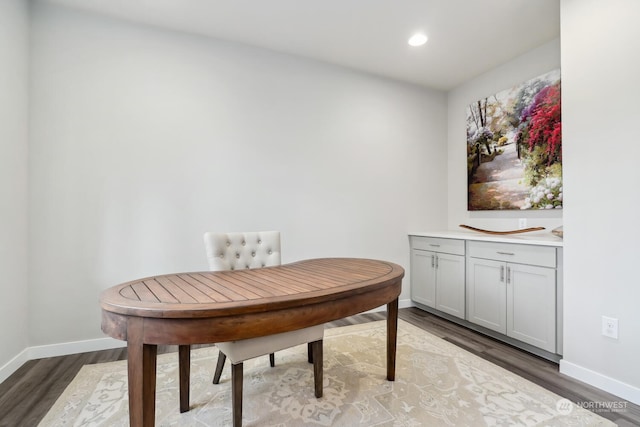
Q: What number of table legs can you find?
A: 4